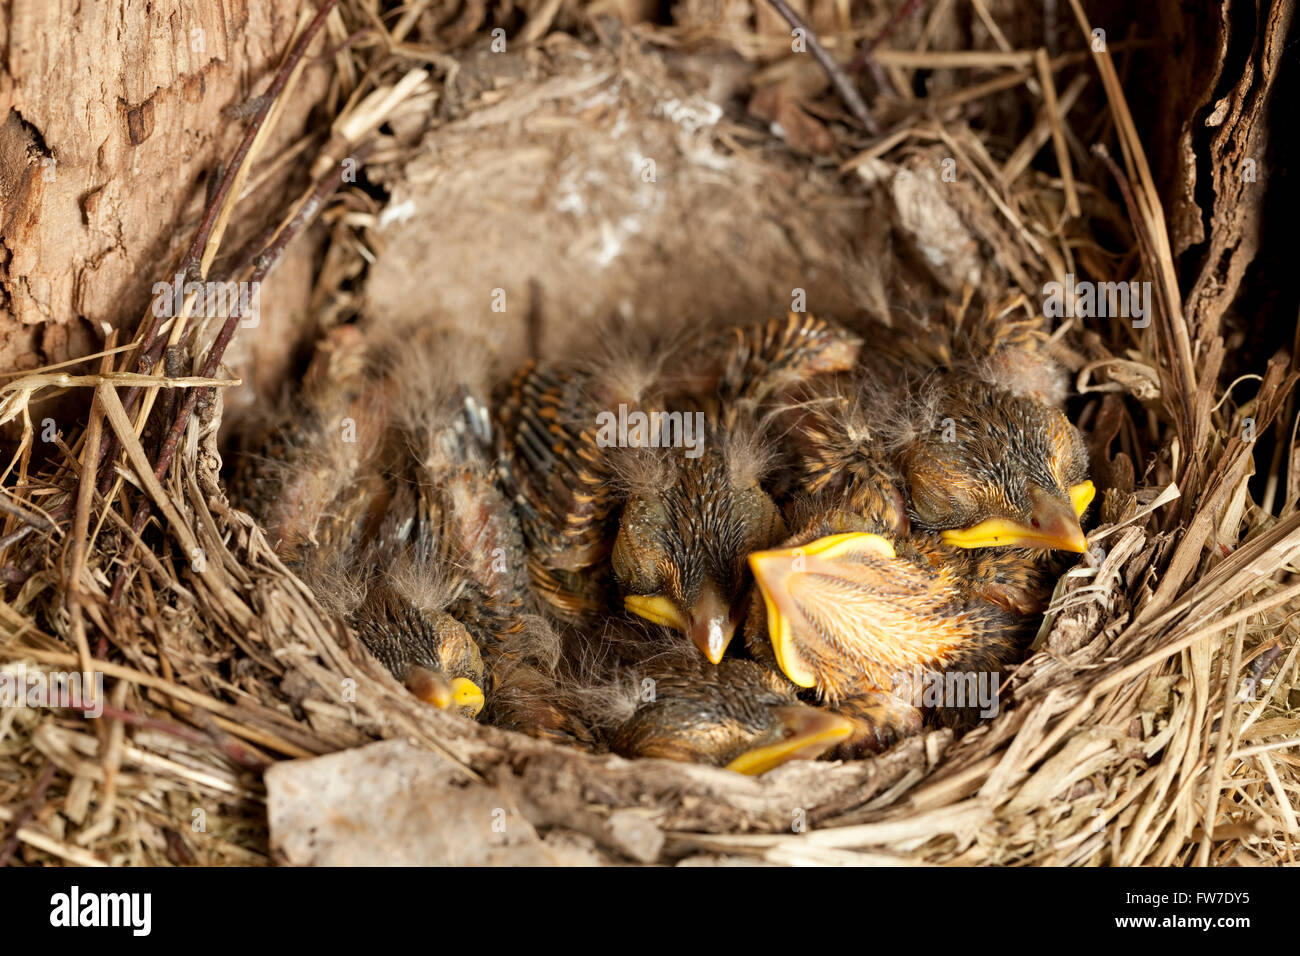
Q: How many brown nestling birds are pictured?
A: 5